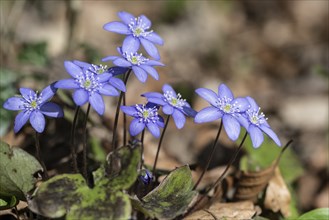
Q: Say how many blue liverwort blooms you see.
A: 9